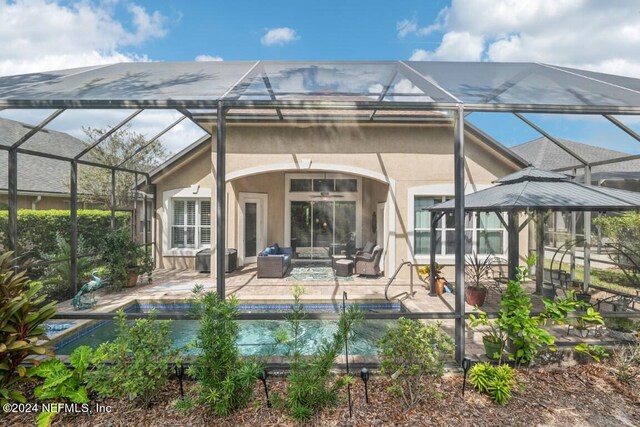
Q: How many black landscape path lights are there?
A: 4